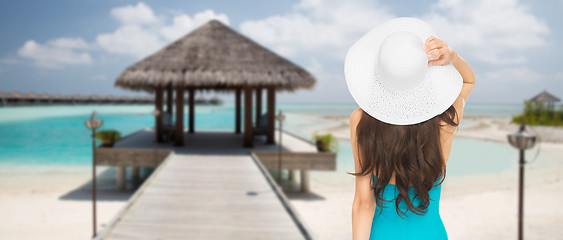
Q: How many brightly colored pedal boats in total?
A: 0